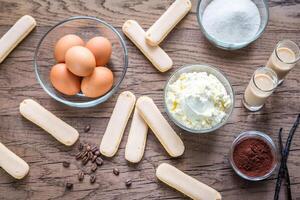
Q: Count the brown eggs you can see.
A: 5